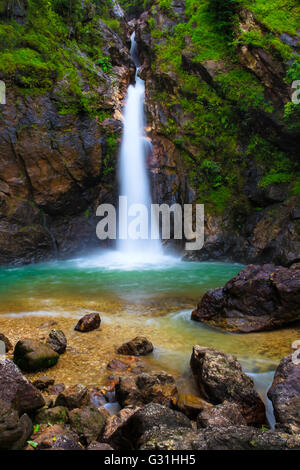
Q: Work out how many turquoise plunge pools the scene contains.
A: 1